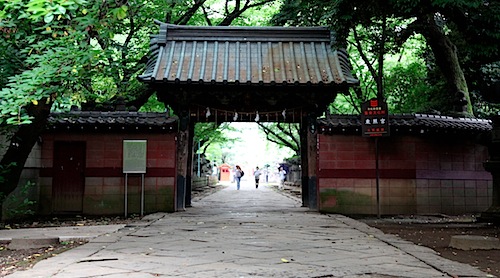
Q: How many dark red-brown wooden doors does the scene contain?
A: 1